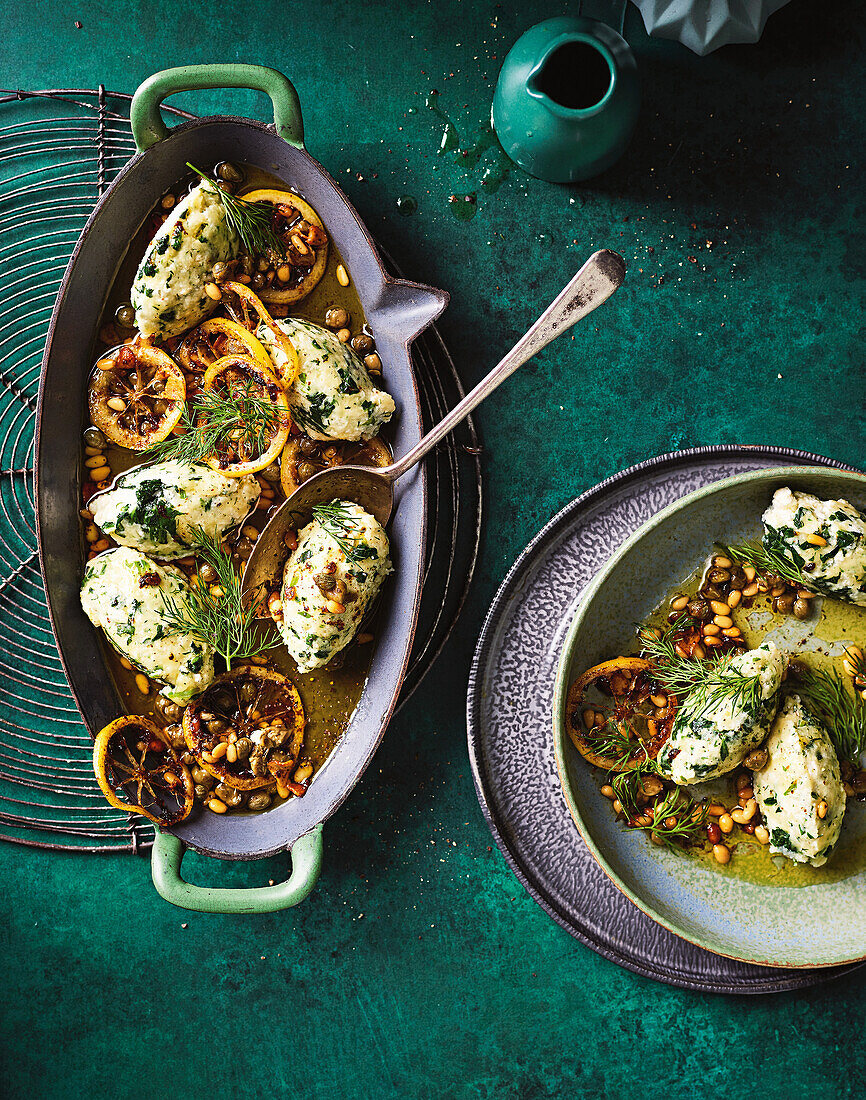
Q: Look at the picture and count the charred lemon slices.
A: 9